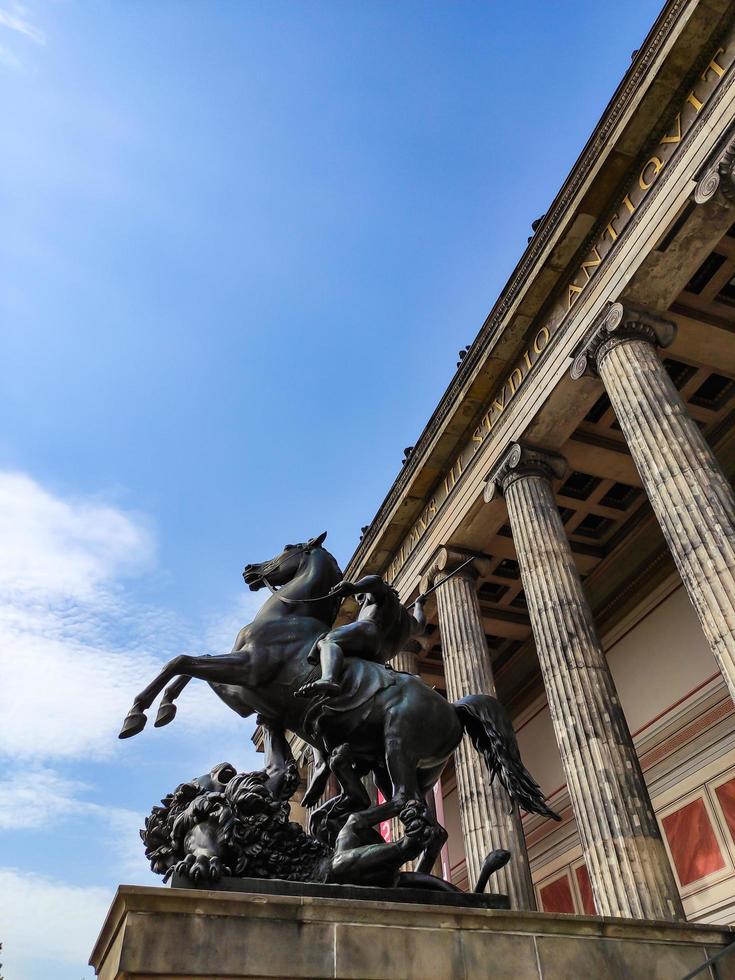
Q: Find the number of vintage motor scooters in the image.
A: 0